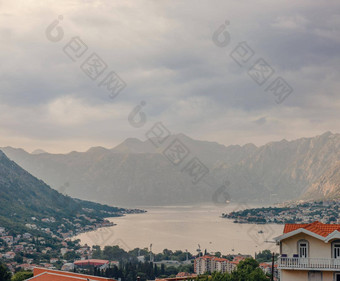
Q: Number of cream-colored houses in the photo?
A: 1